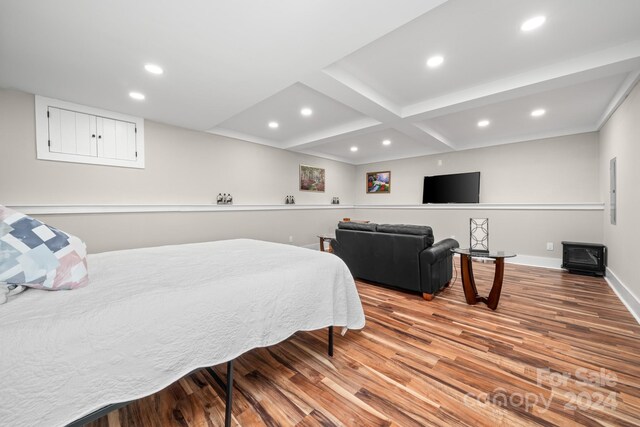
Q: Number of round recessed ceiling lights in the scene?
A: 10